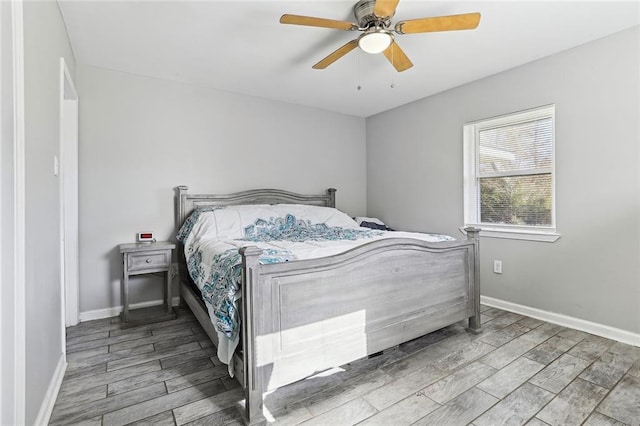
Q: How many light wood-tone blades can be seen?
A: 5